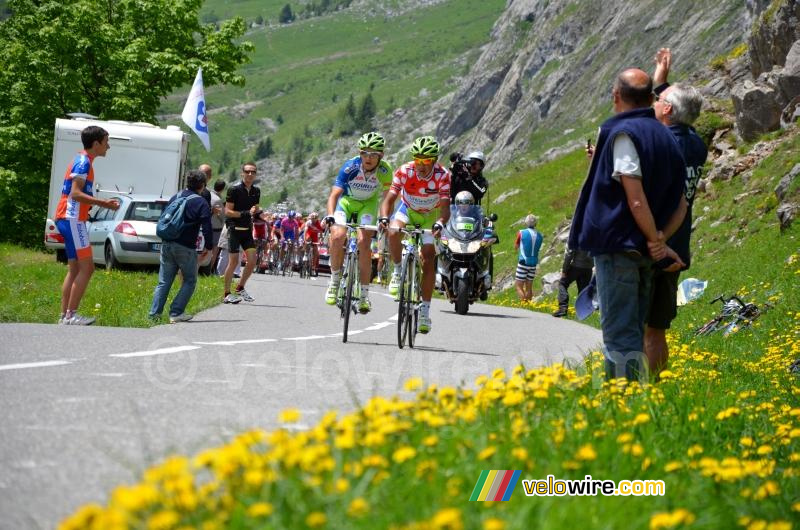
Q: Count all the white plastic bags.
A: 1